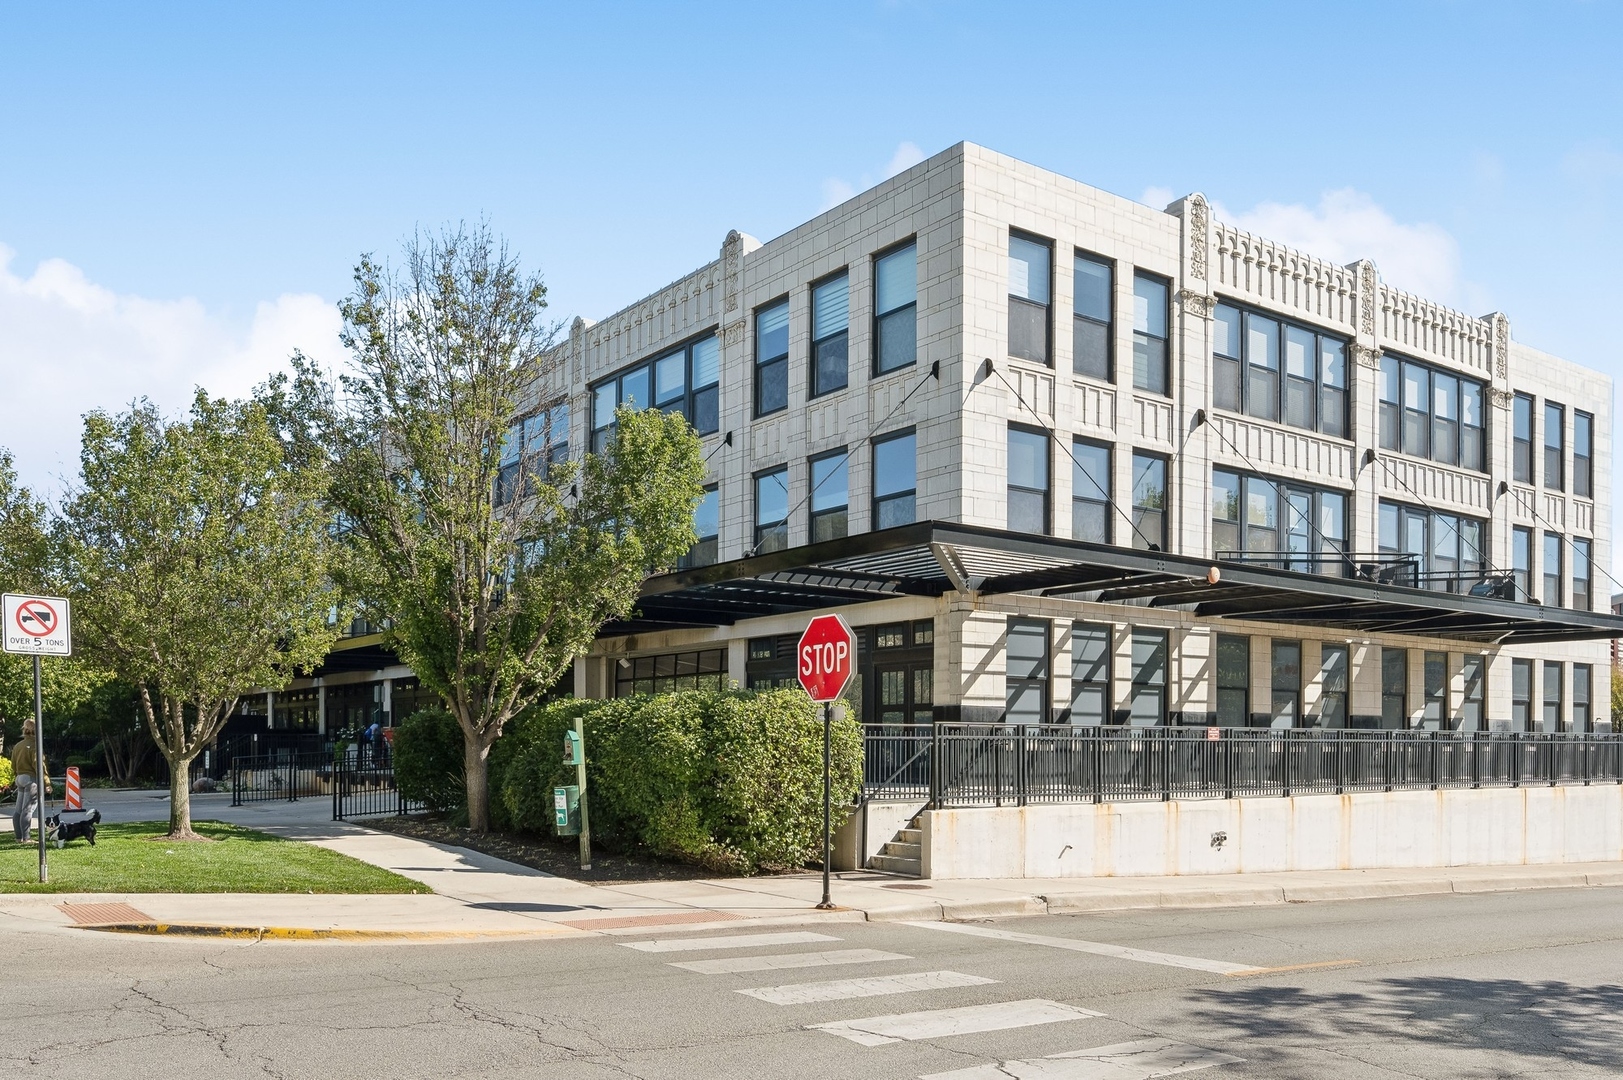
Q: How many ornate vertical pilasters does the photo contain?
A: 5